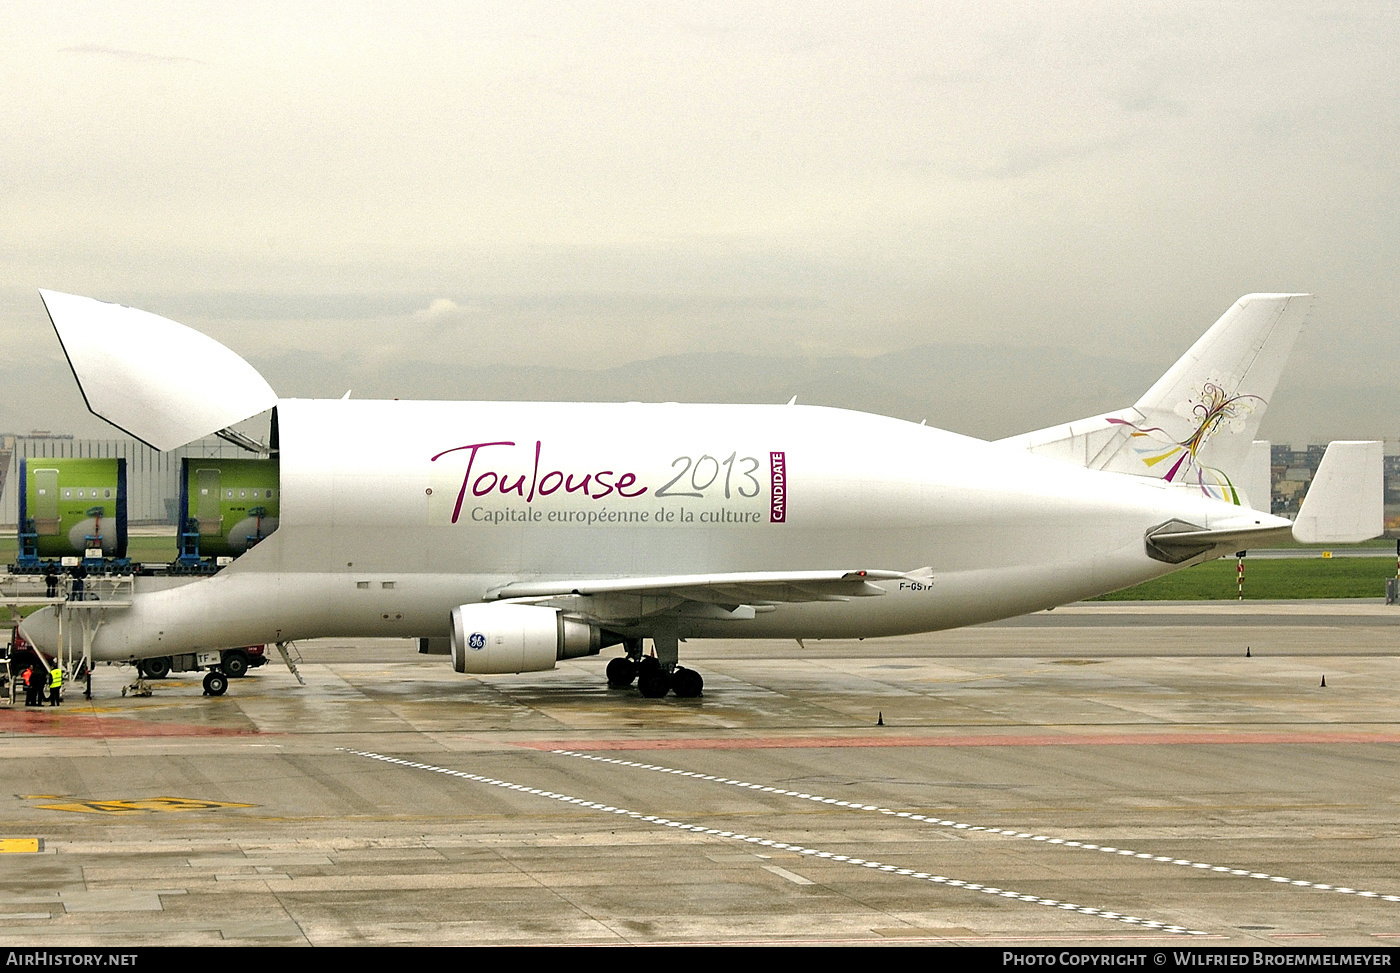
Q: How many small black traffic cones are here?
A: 3